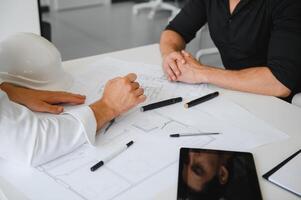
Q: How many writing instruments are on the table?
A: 5